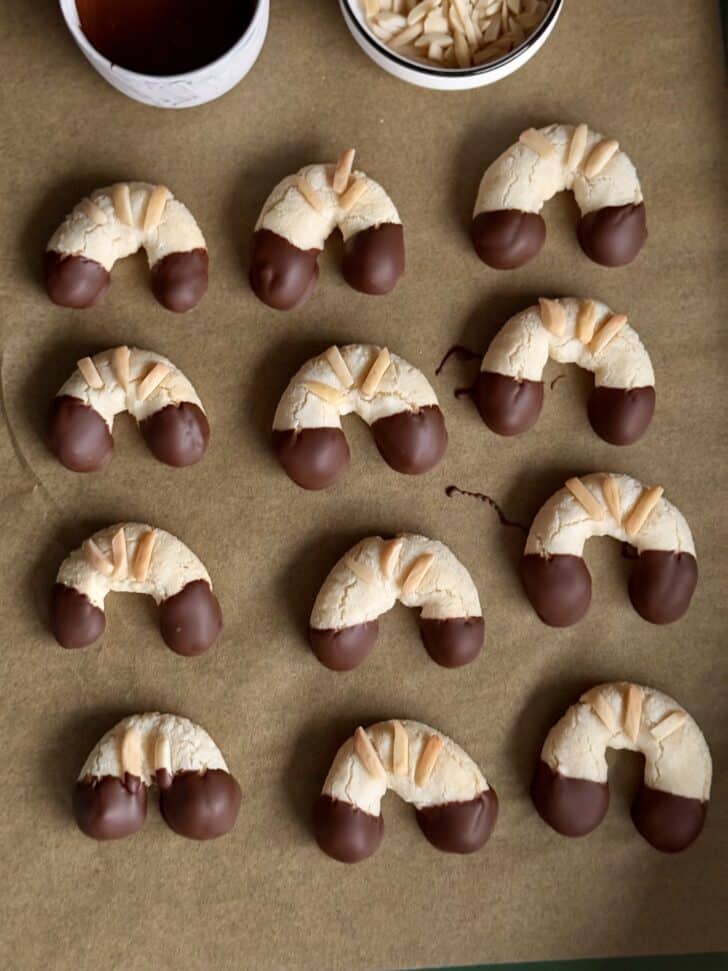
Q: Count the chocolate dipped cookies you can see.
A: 12